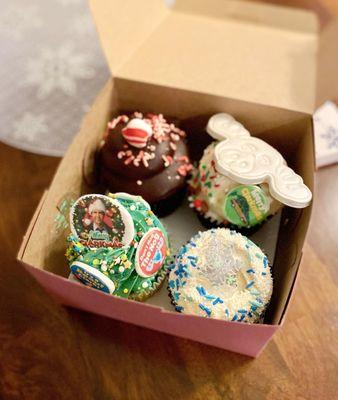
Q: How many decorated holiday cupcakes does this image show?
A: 4